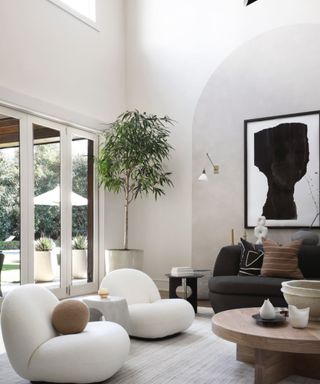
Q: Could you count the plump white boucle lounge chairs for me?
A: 2